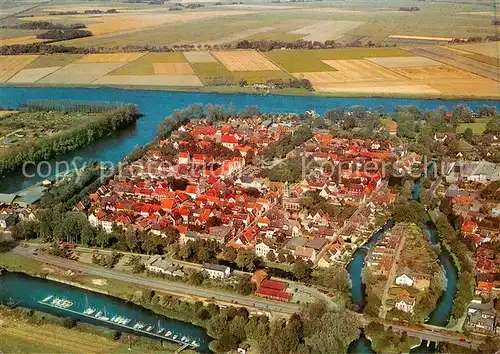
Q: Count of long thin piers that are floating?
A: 1